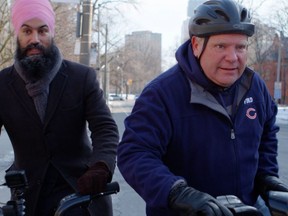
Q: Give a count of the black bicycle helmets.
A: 1